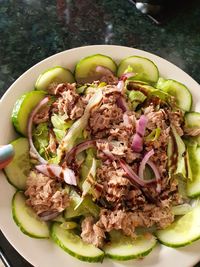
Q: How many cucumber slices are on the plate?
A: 12